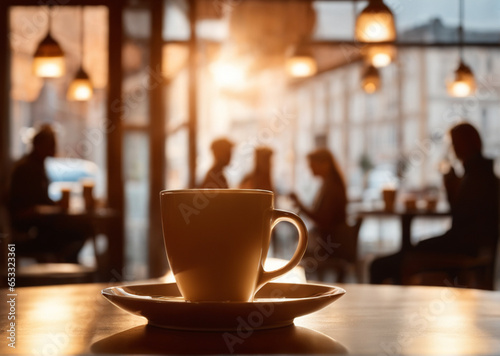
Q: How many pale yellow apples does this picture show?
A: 0